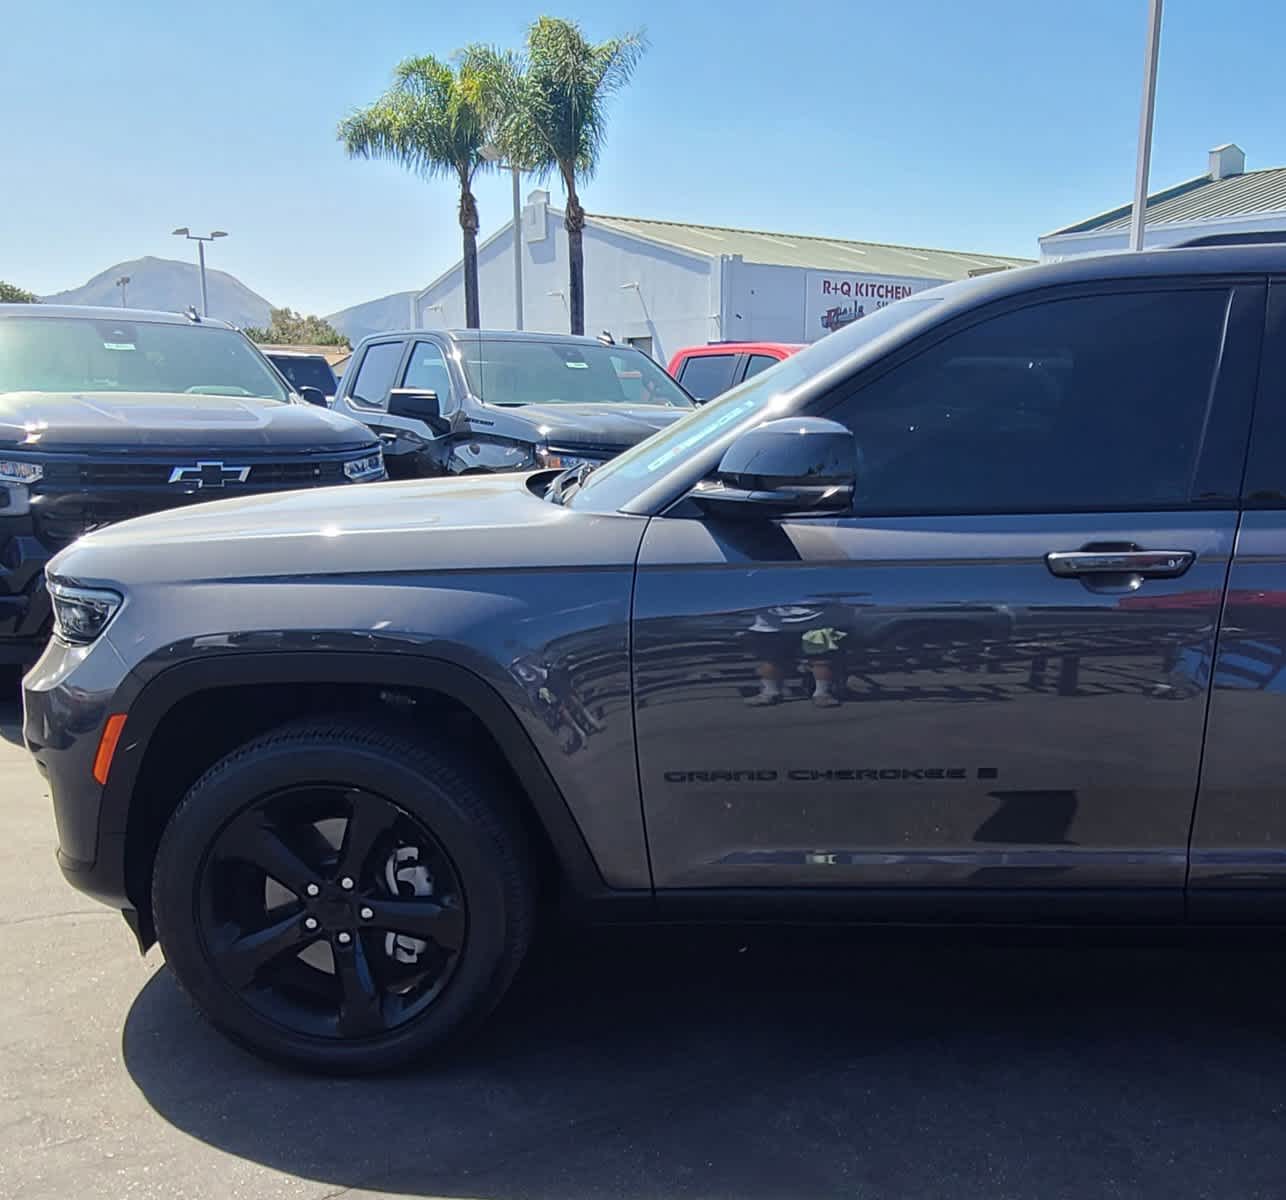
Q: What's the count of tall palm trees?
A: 2